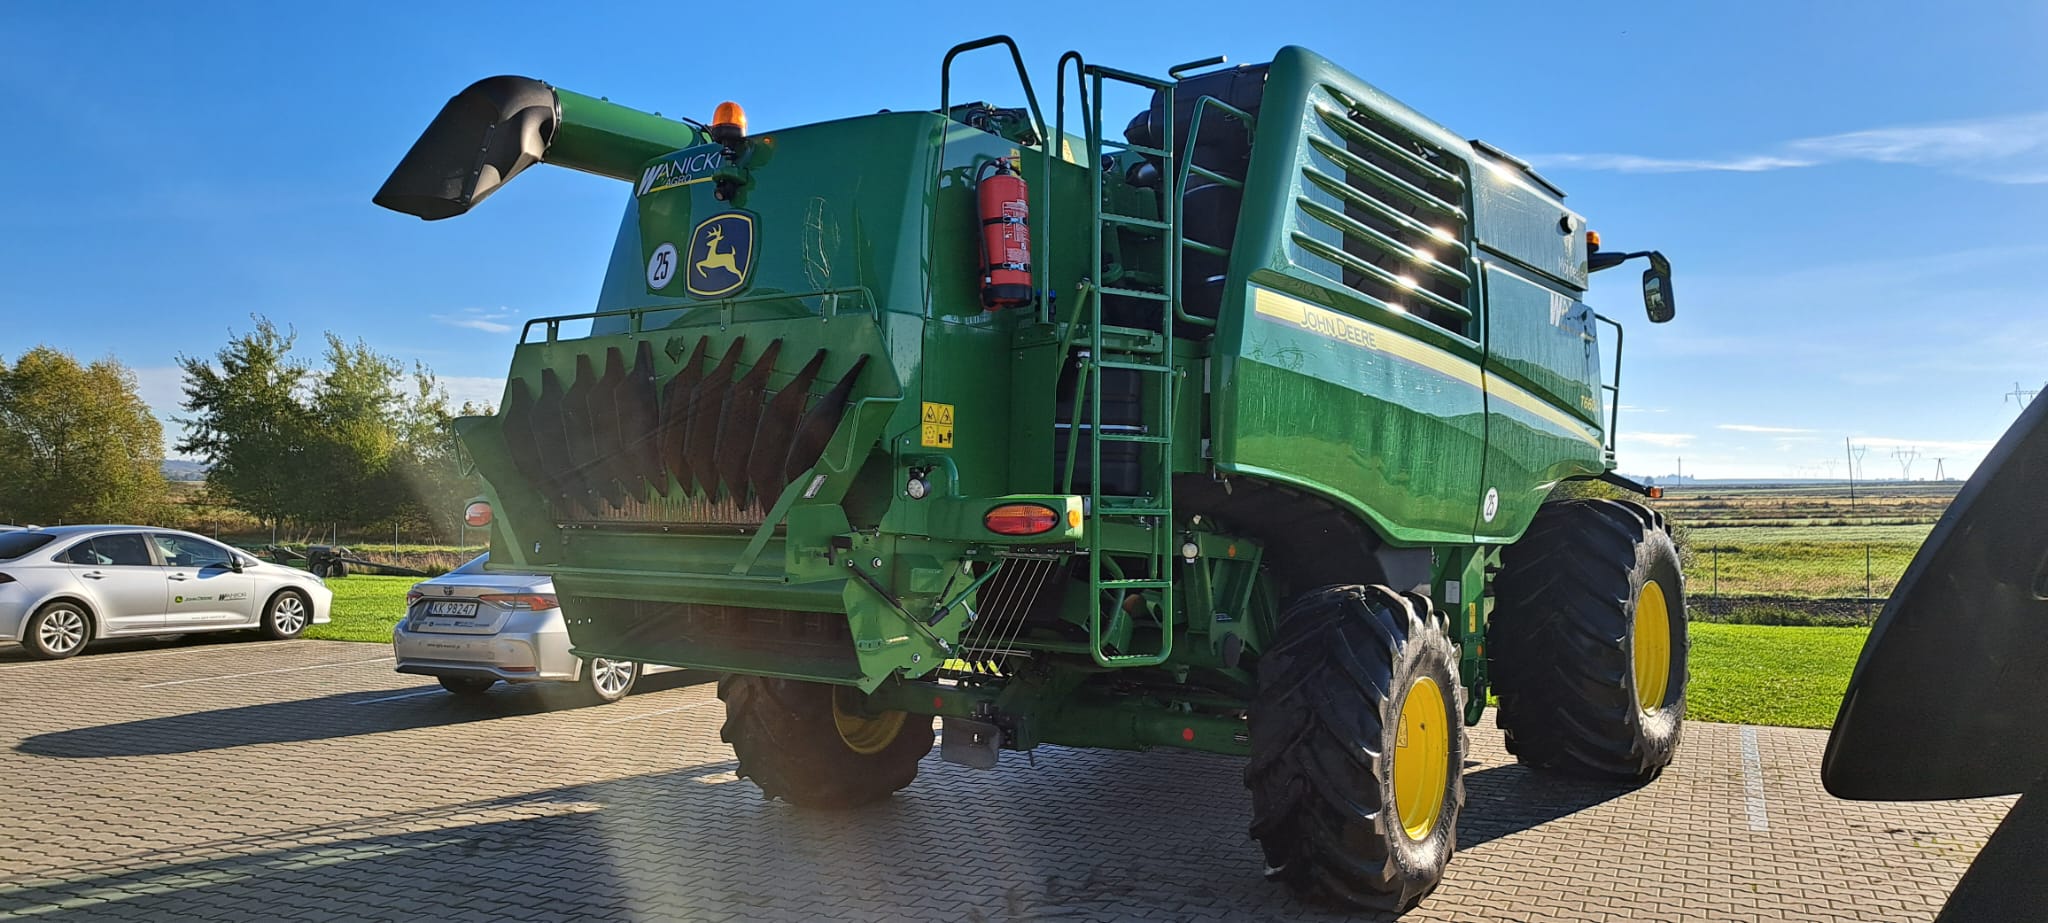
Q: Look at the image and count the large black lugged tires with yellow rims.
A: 3